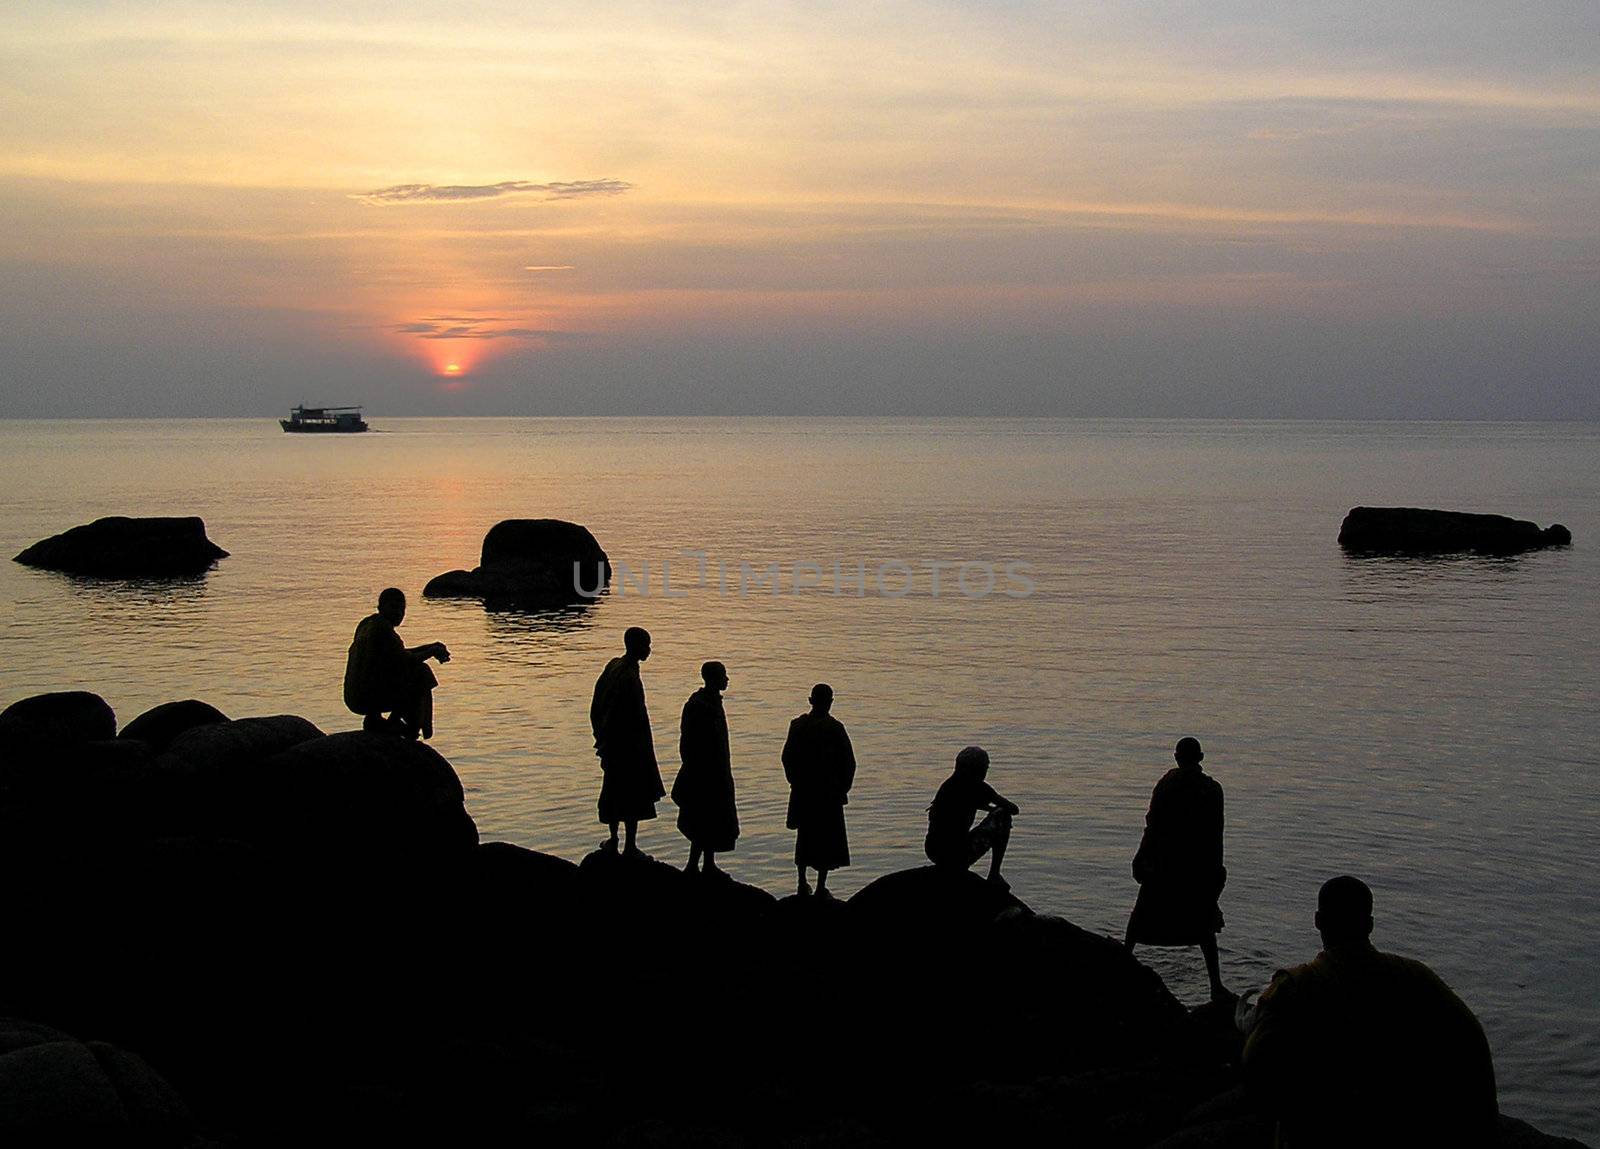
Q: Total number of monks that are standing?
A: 4